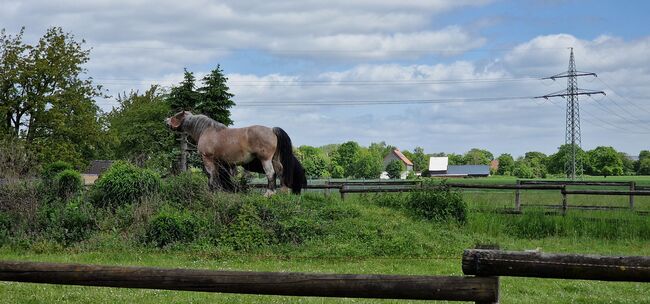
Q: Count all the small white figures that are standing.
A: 0